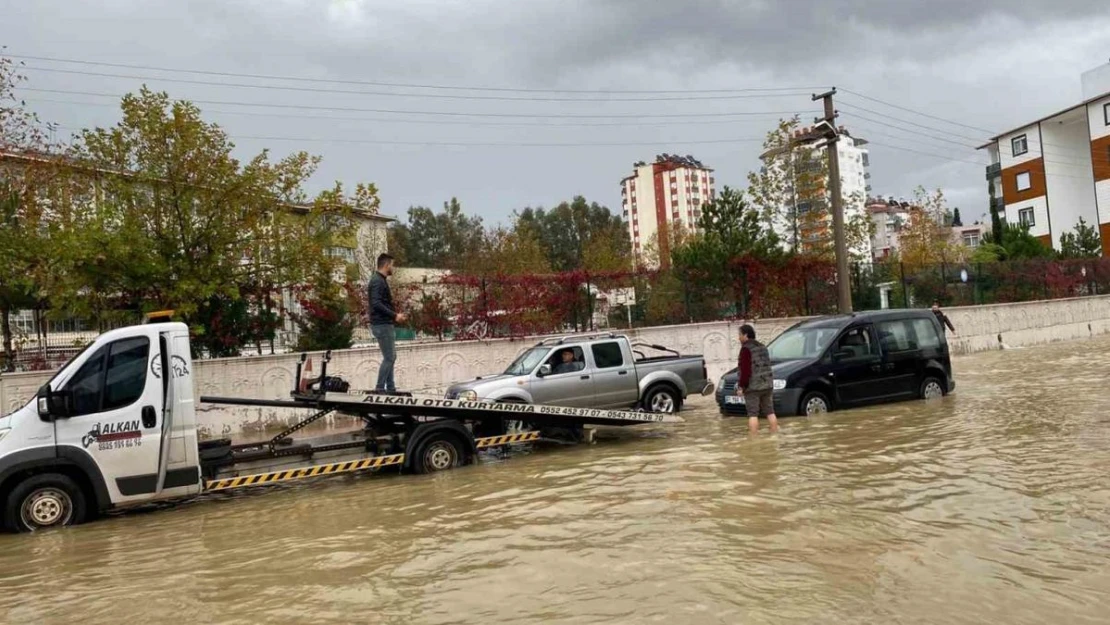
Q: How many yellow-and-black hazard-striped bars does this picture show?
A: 2